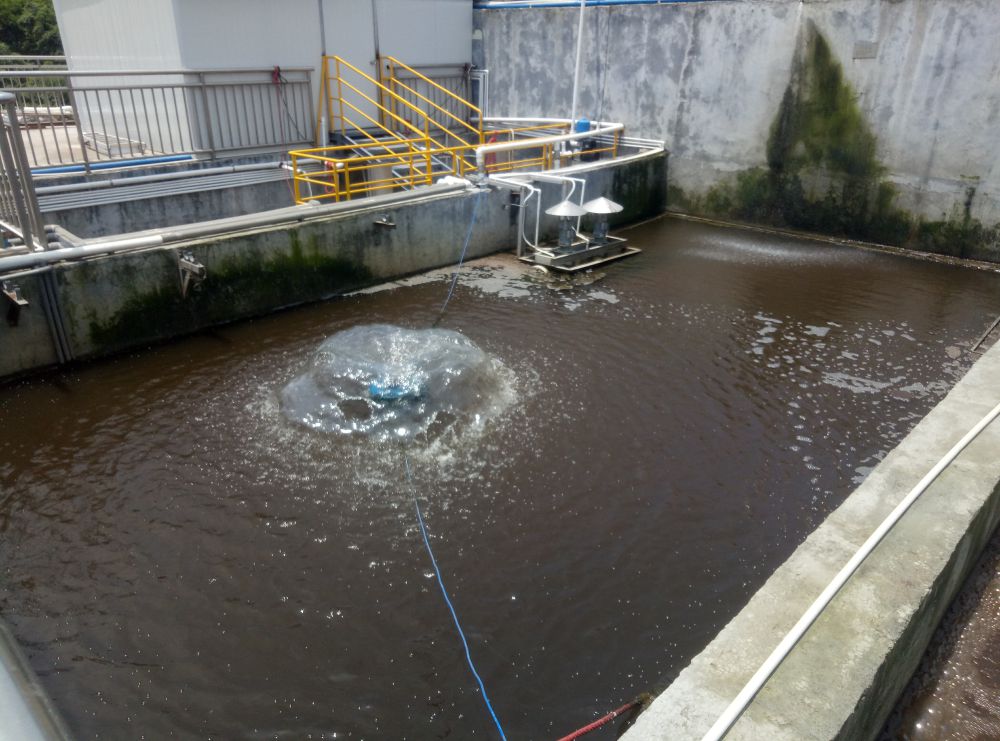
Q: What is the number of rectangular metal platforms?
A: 1